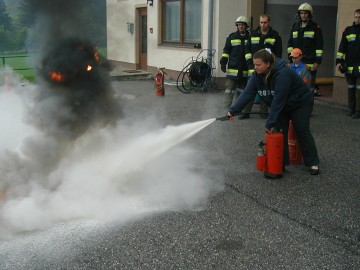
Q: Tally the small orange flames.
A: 3